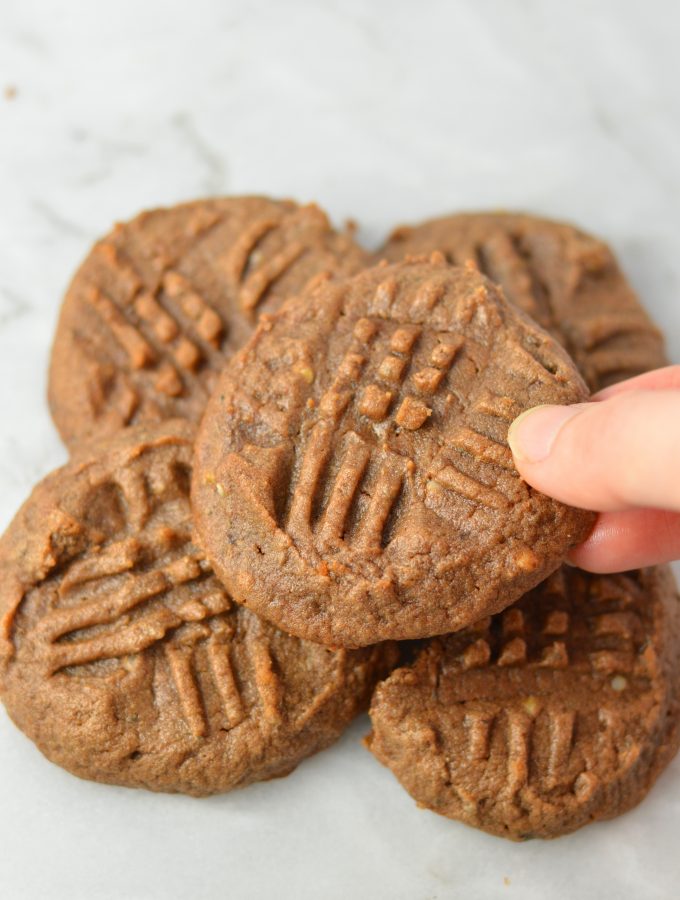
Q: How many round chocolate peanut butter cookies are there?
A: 5